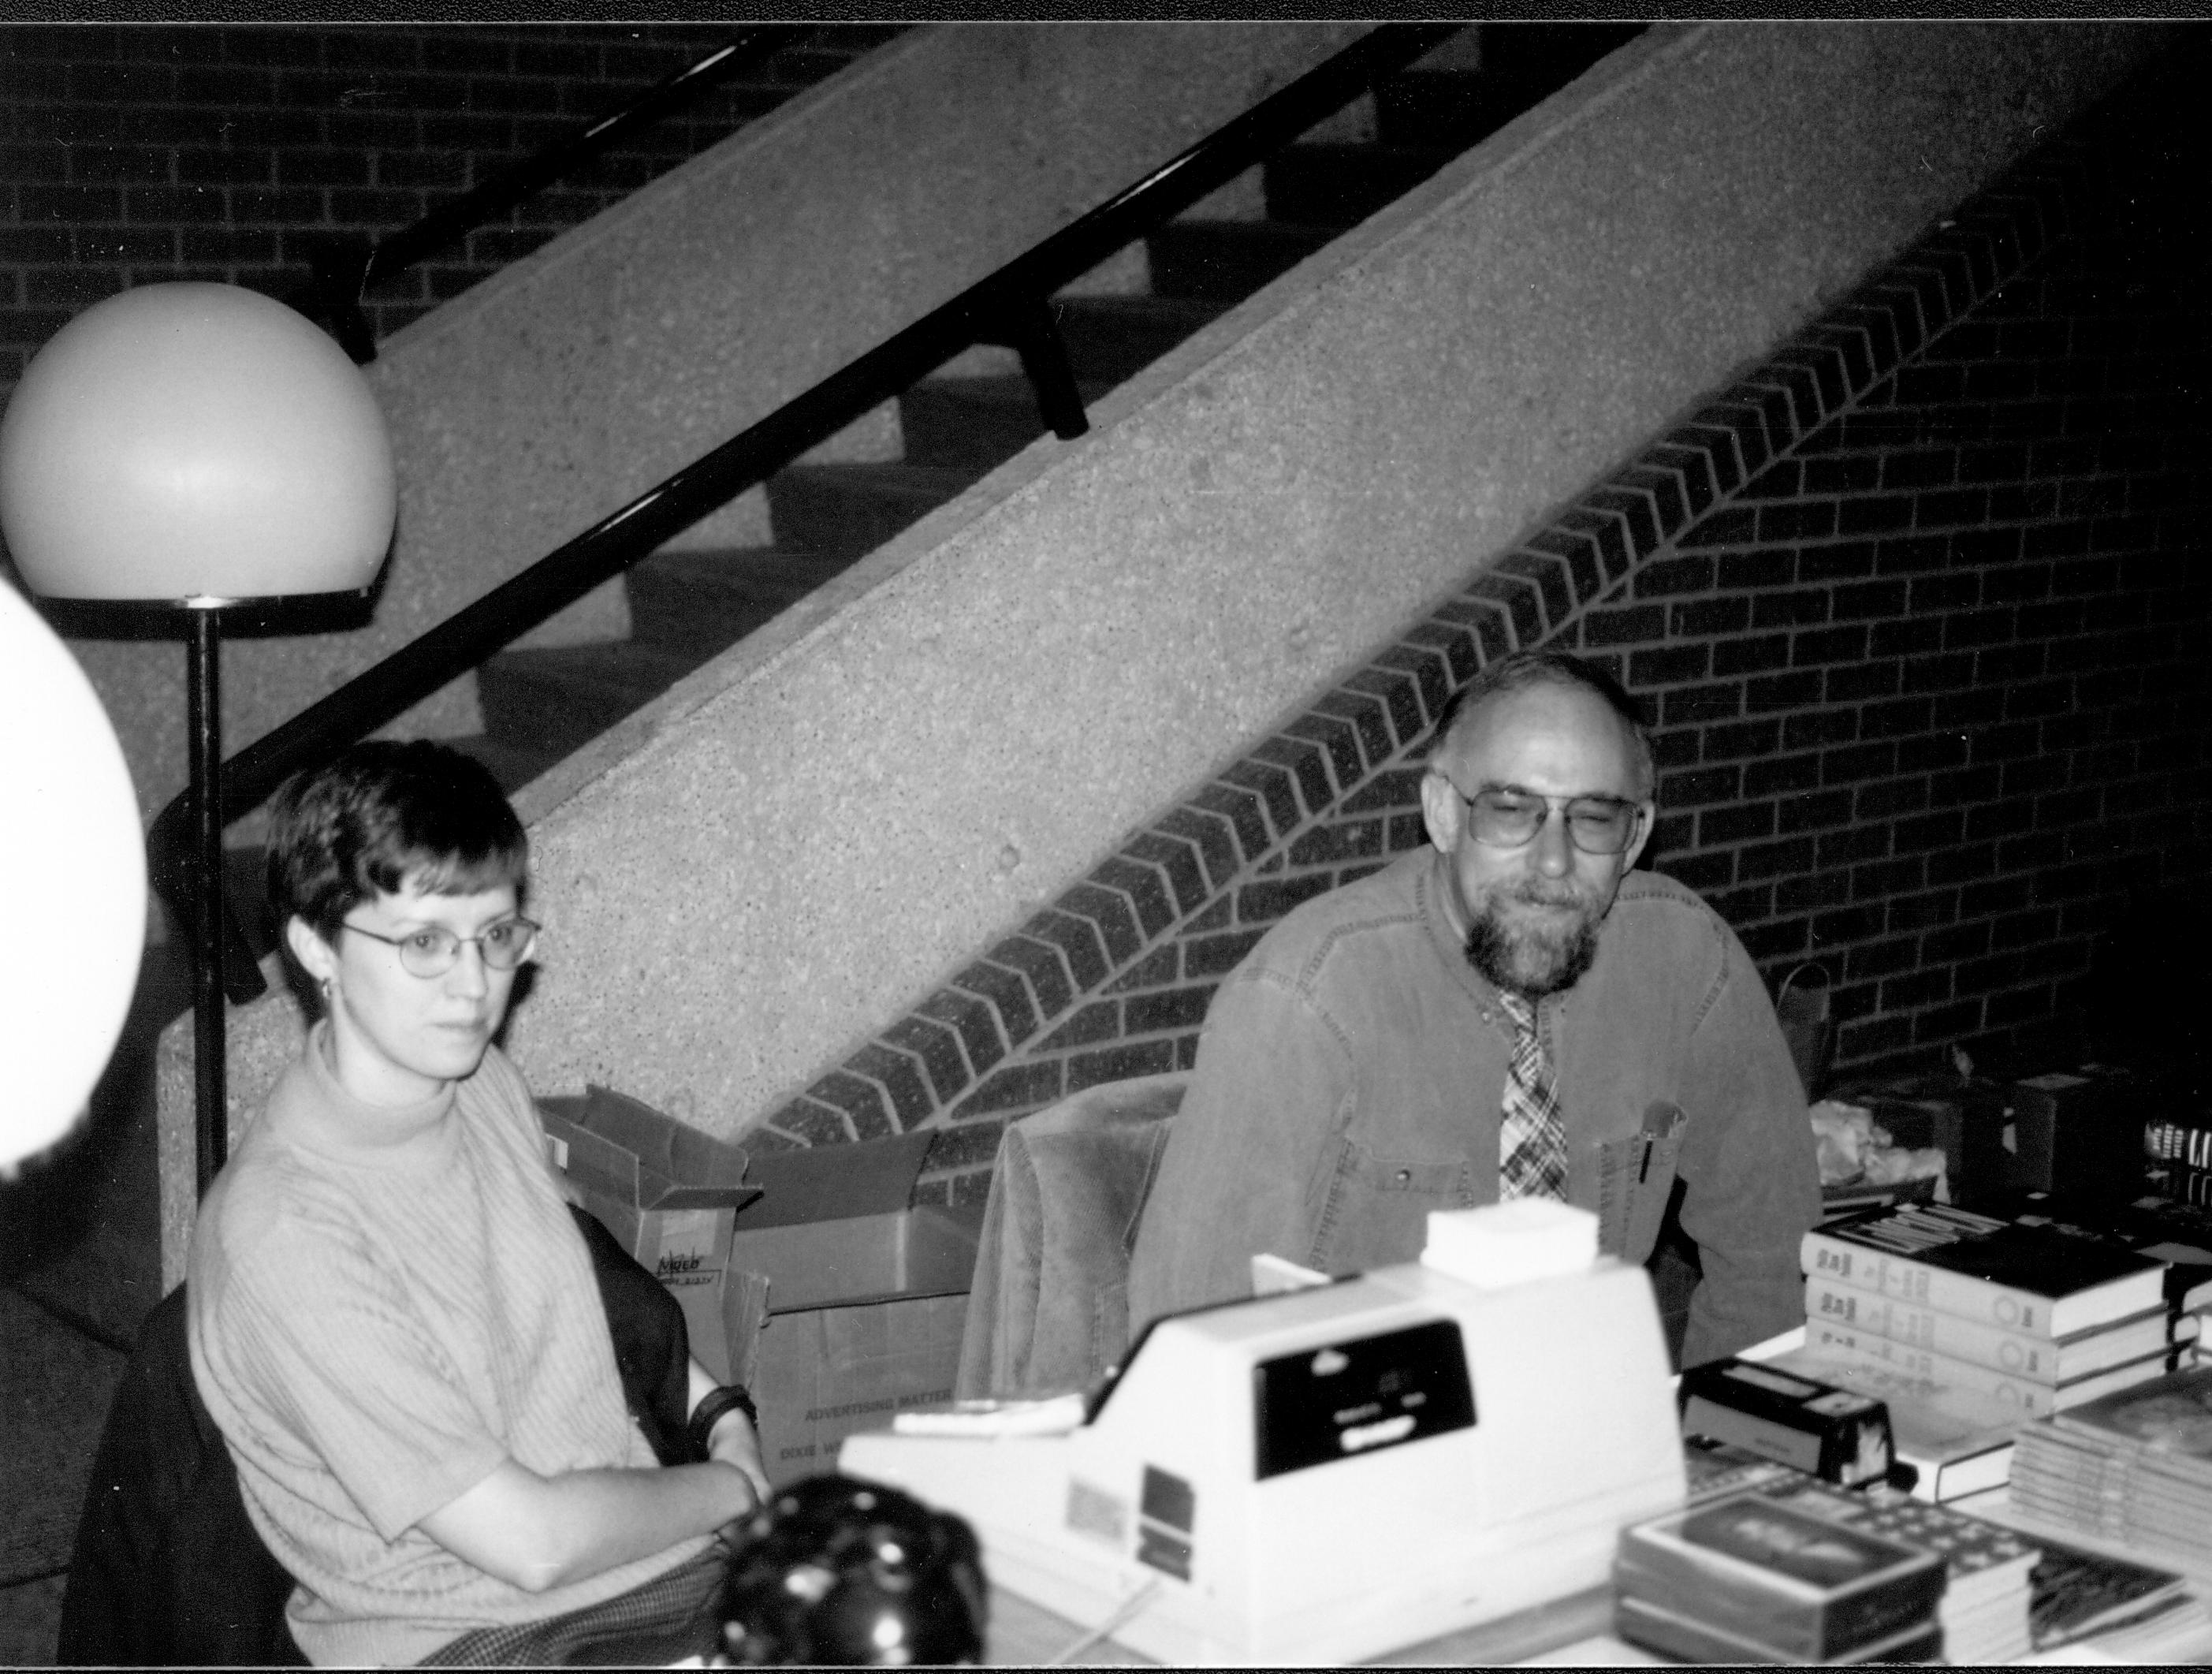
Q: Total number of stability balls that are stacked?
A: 0